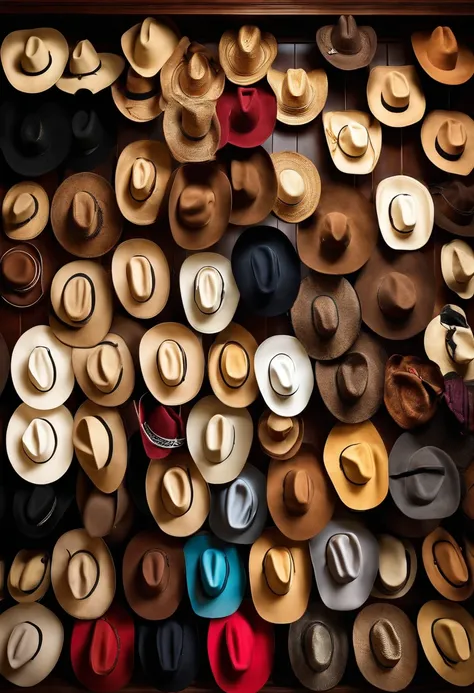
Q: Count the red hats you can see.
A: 4